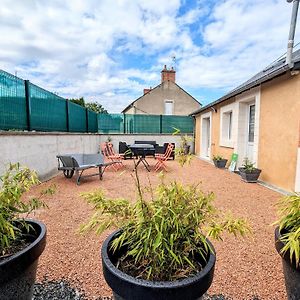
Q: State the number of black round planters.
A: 3